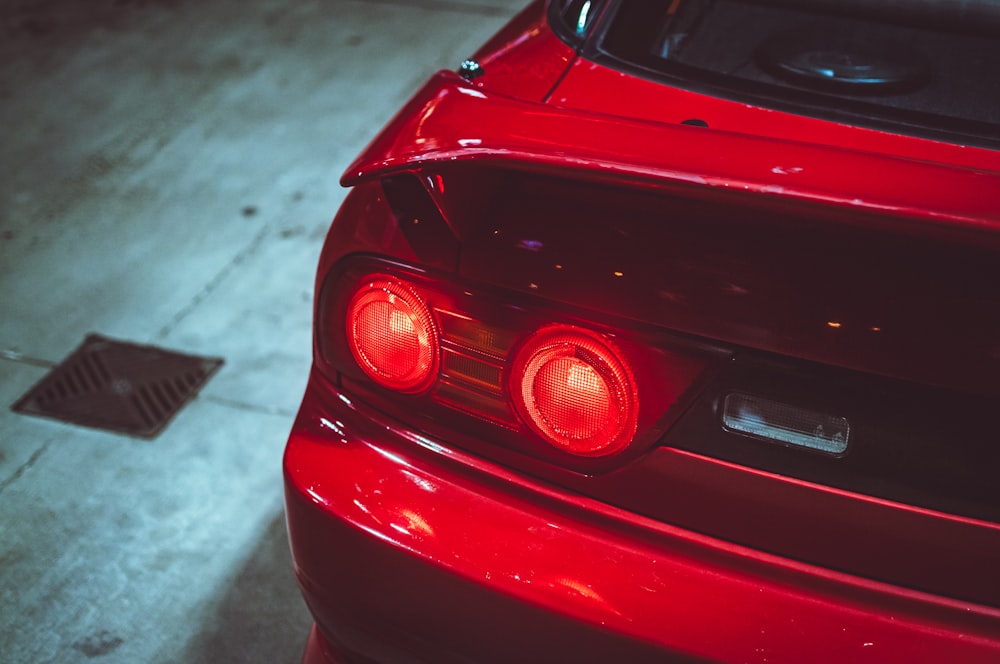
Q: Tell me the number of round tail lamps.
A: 2